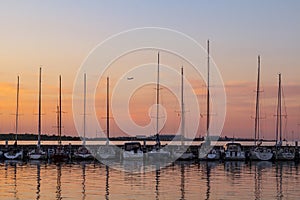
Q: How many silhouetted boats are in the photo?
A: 12